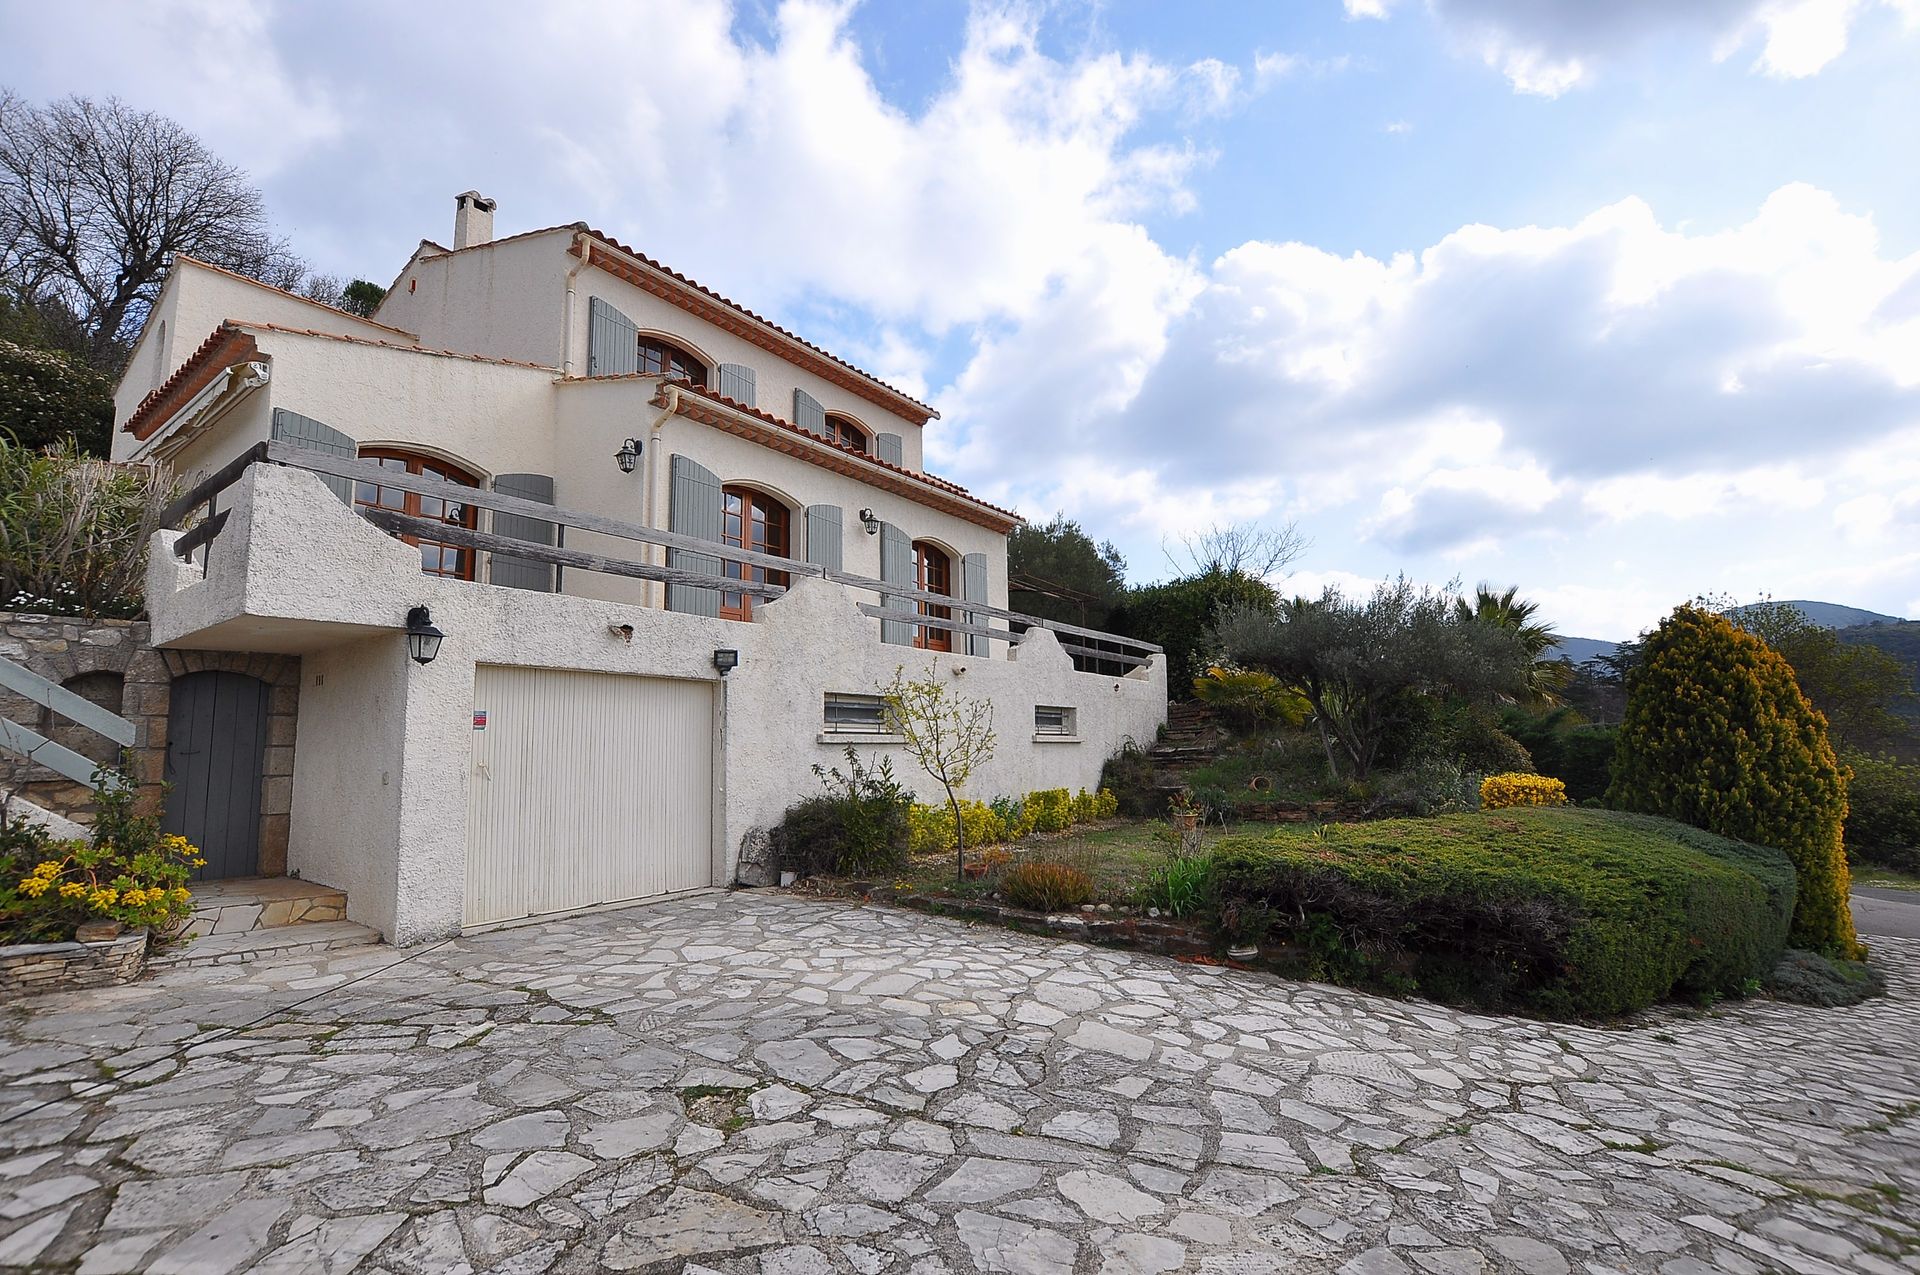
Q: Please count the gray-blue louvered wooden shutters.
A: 10